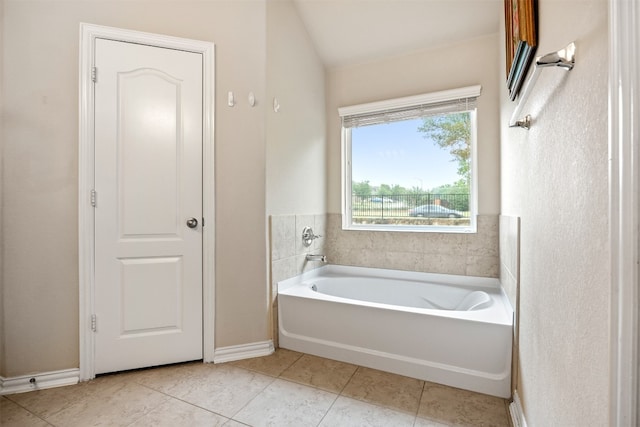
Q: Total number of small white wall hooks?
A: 3